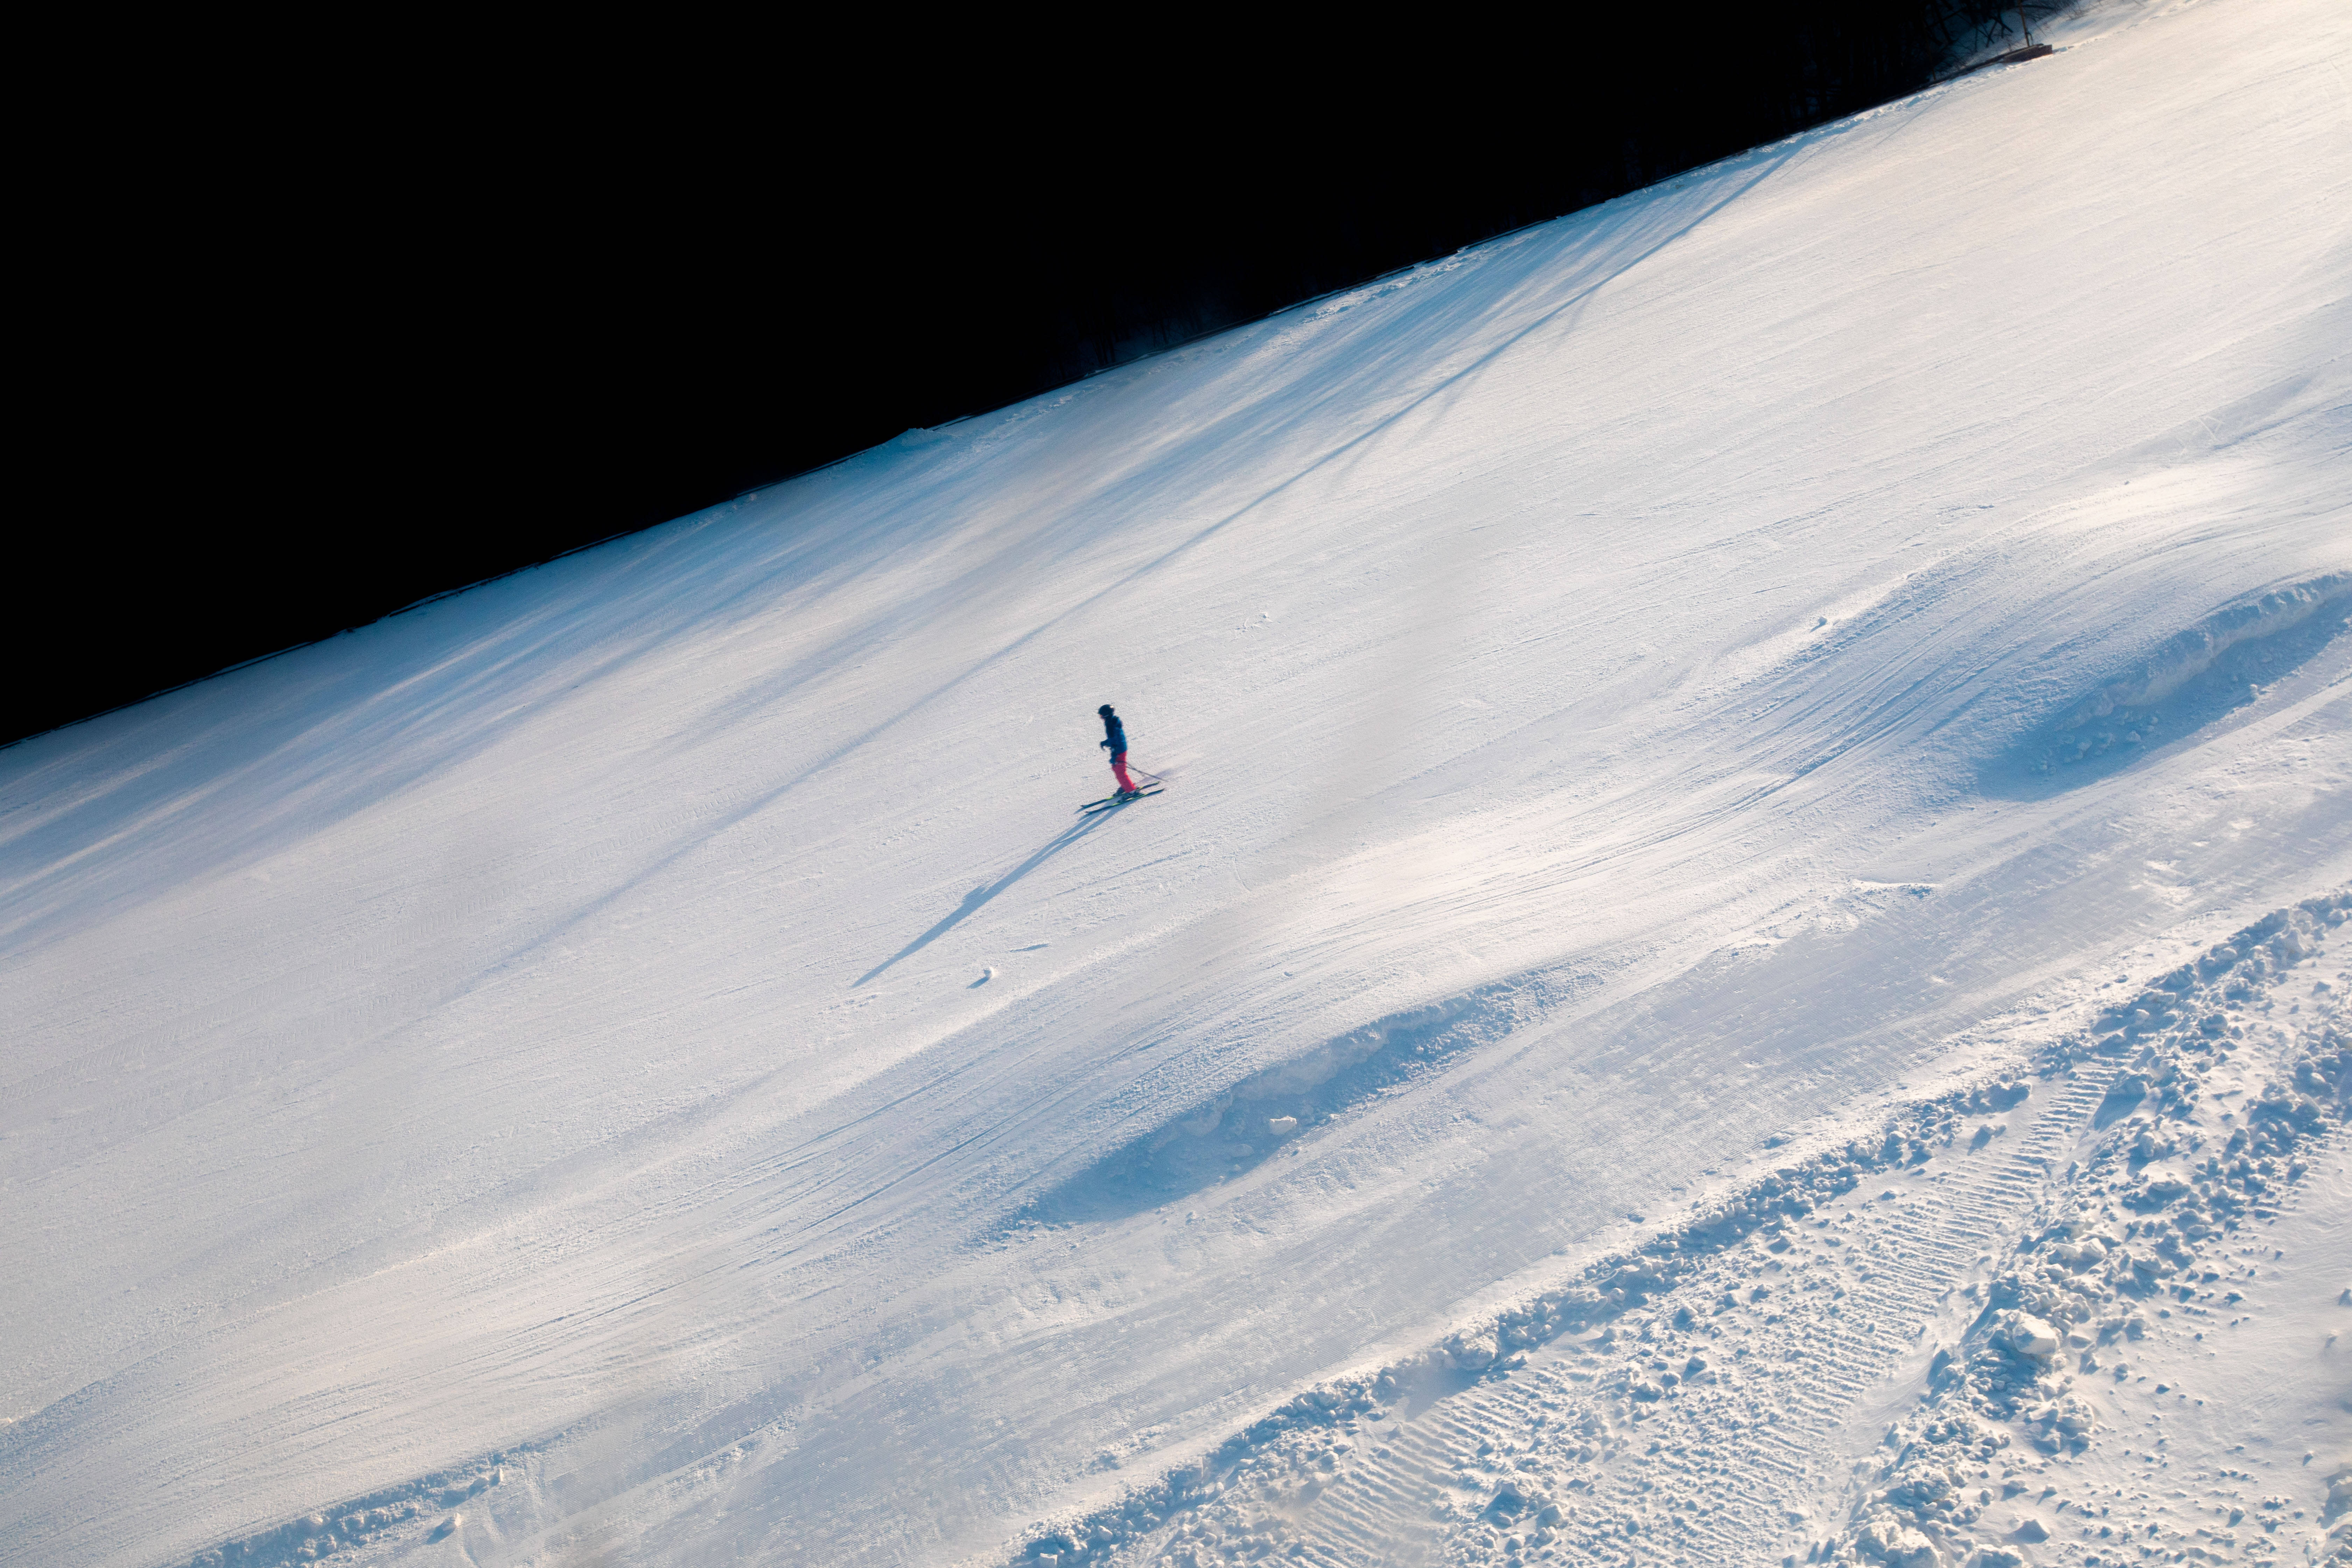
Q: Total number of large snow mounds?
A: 2